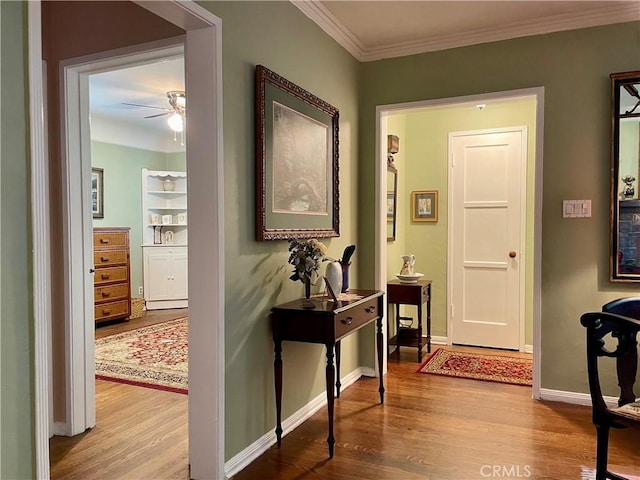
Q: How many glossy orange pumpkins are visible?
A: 0